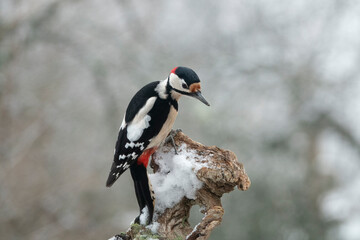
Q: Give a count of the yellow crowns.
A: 0